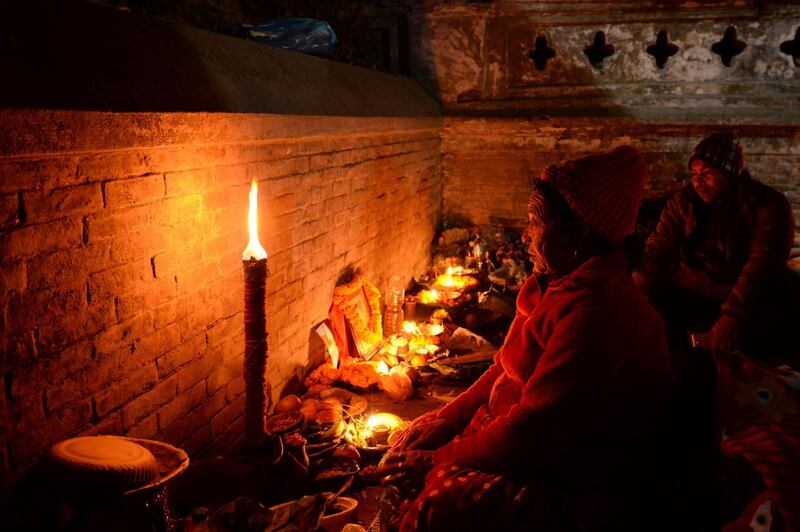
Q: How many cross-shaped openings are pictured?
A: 5